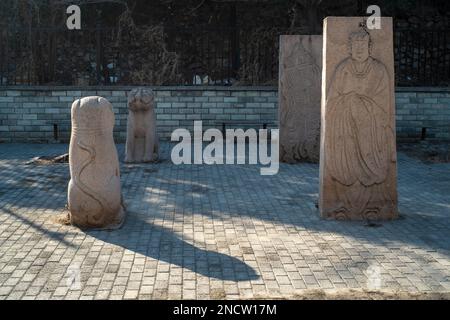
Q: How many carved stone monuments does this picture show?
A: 4